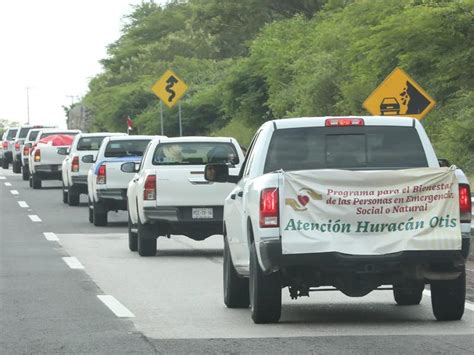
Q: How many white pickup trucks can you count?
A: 8